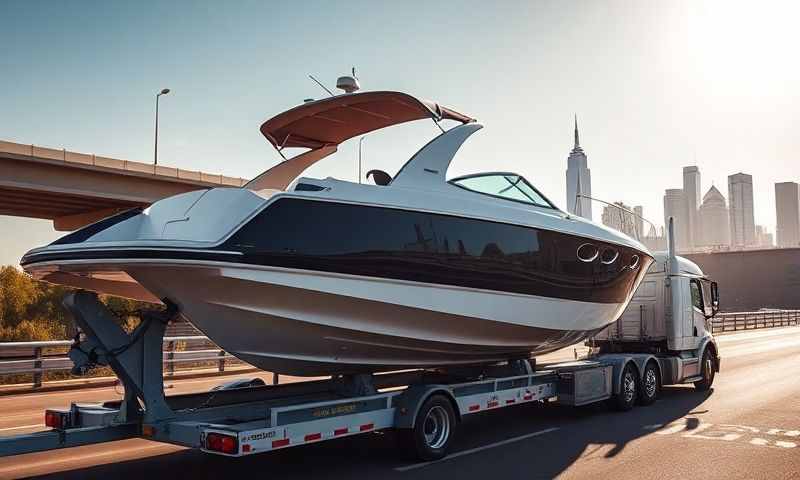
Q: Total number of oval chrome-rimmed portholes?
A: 3